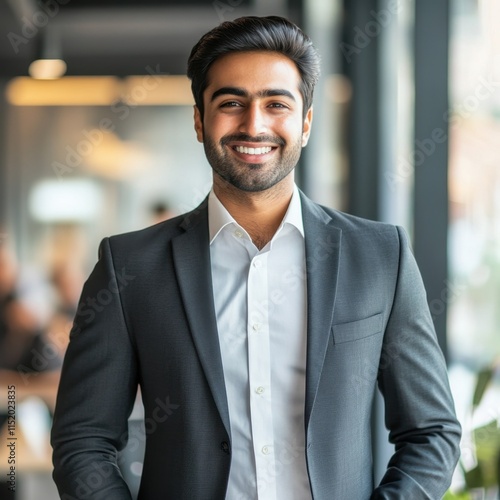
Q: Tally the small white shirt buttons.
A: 5